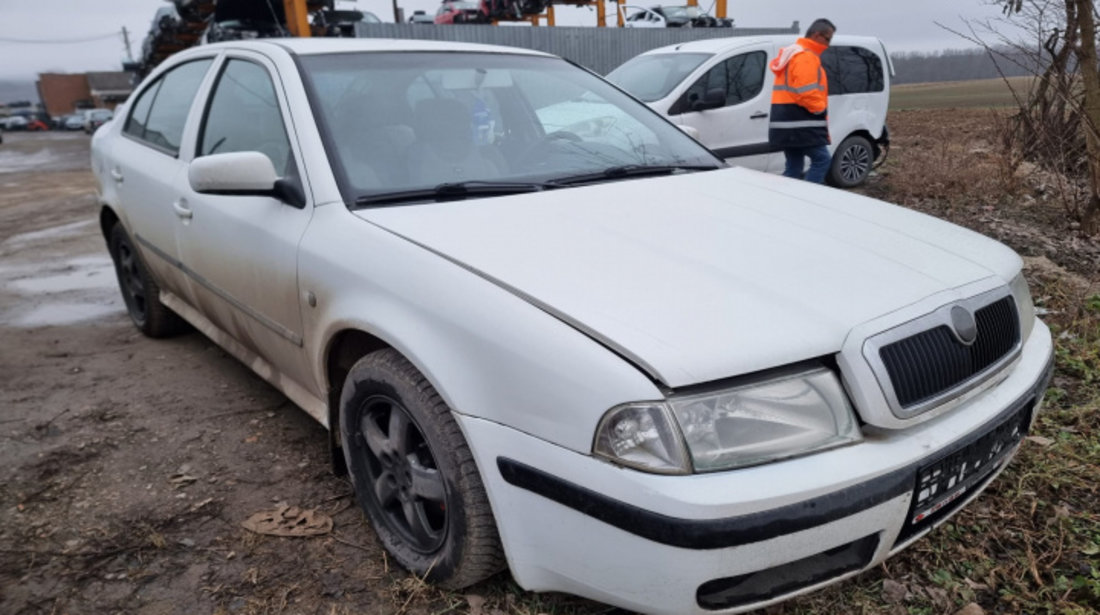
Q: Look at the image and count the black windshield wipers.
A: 2